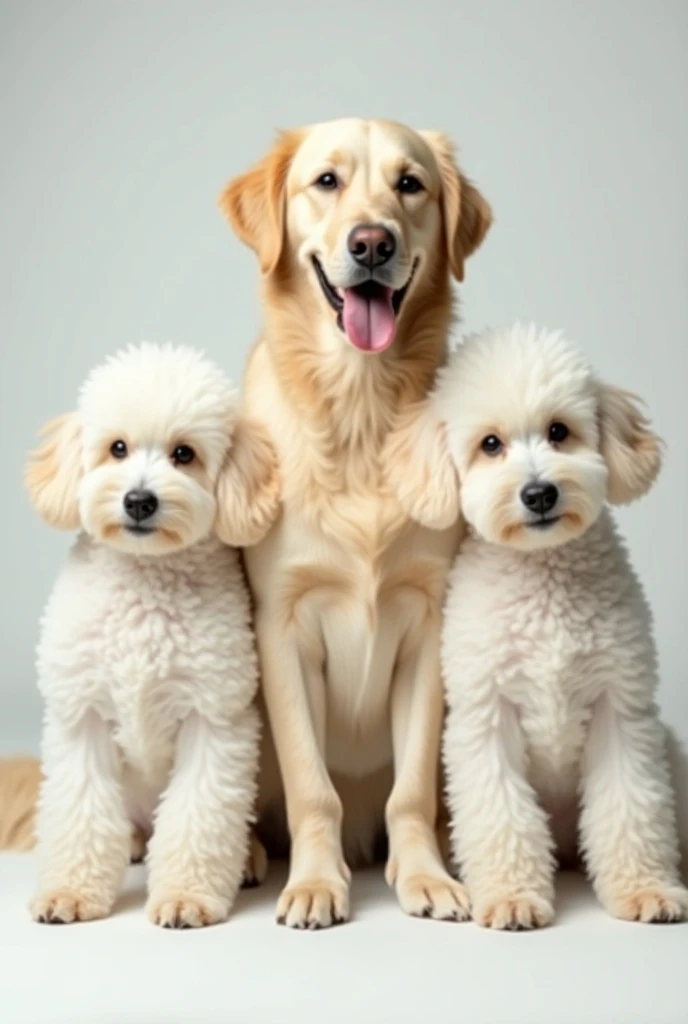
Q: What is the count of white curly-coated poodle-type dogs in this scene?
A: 2